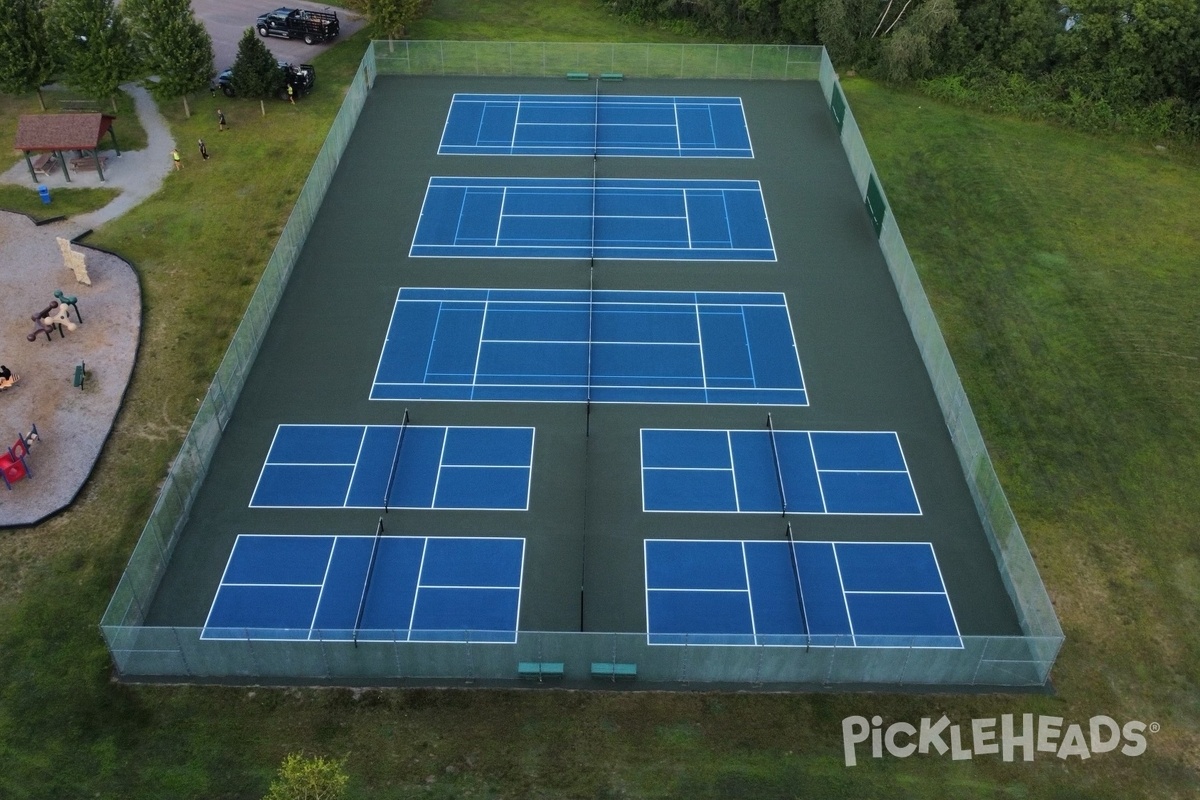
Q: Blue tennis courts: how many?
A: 3